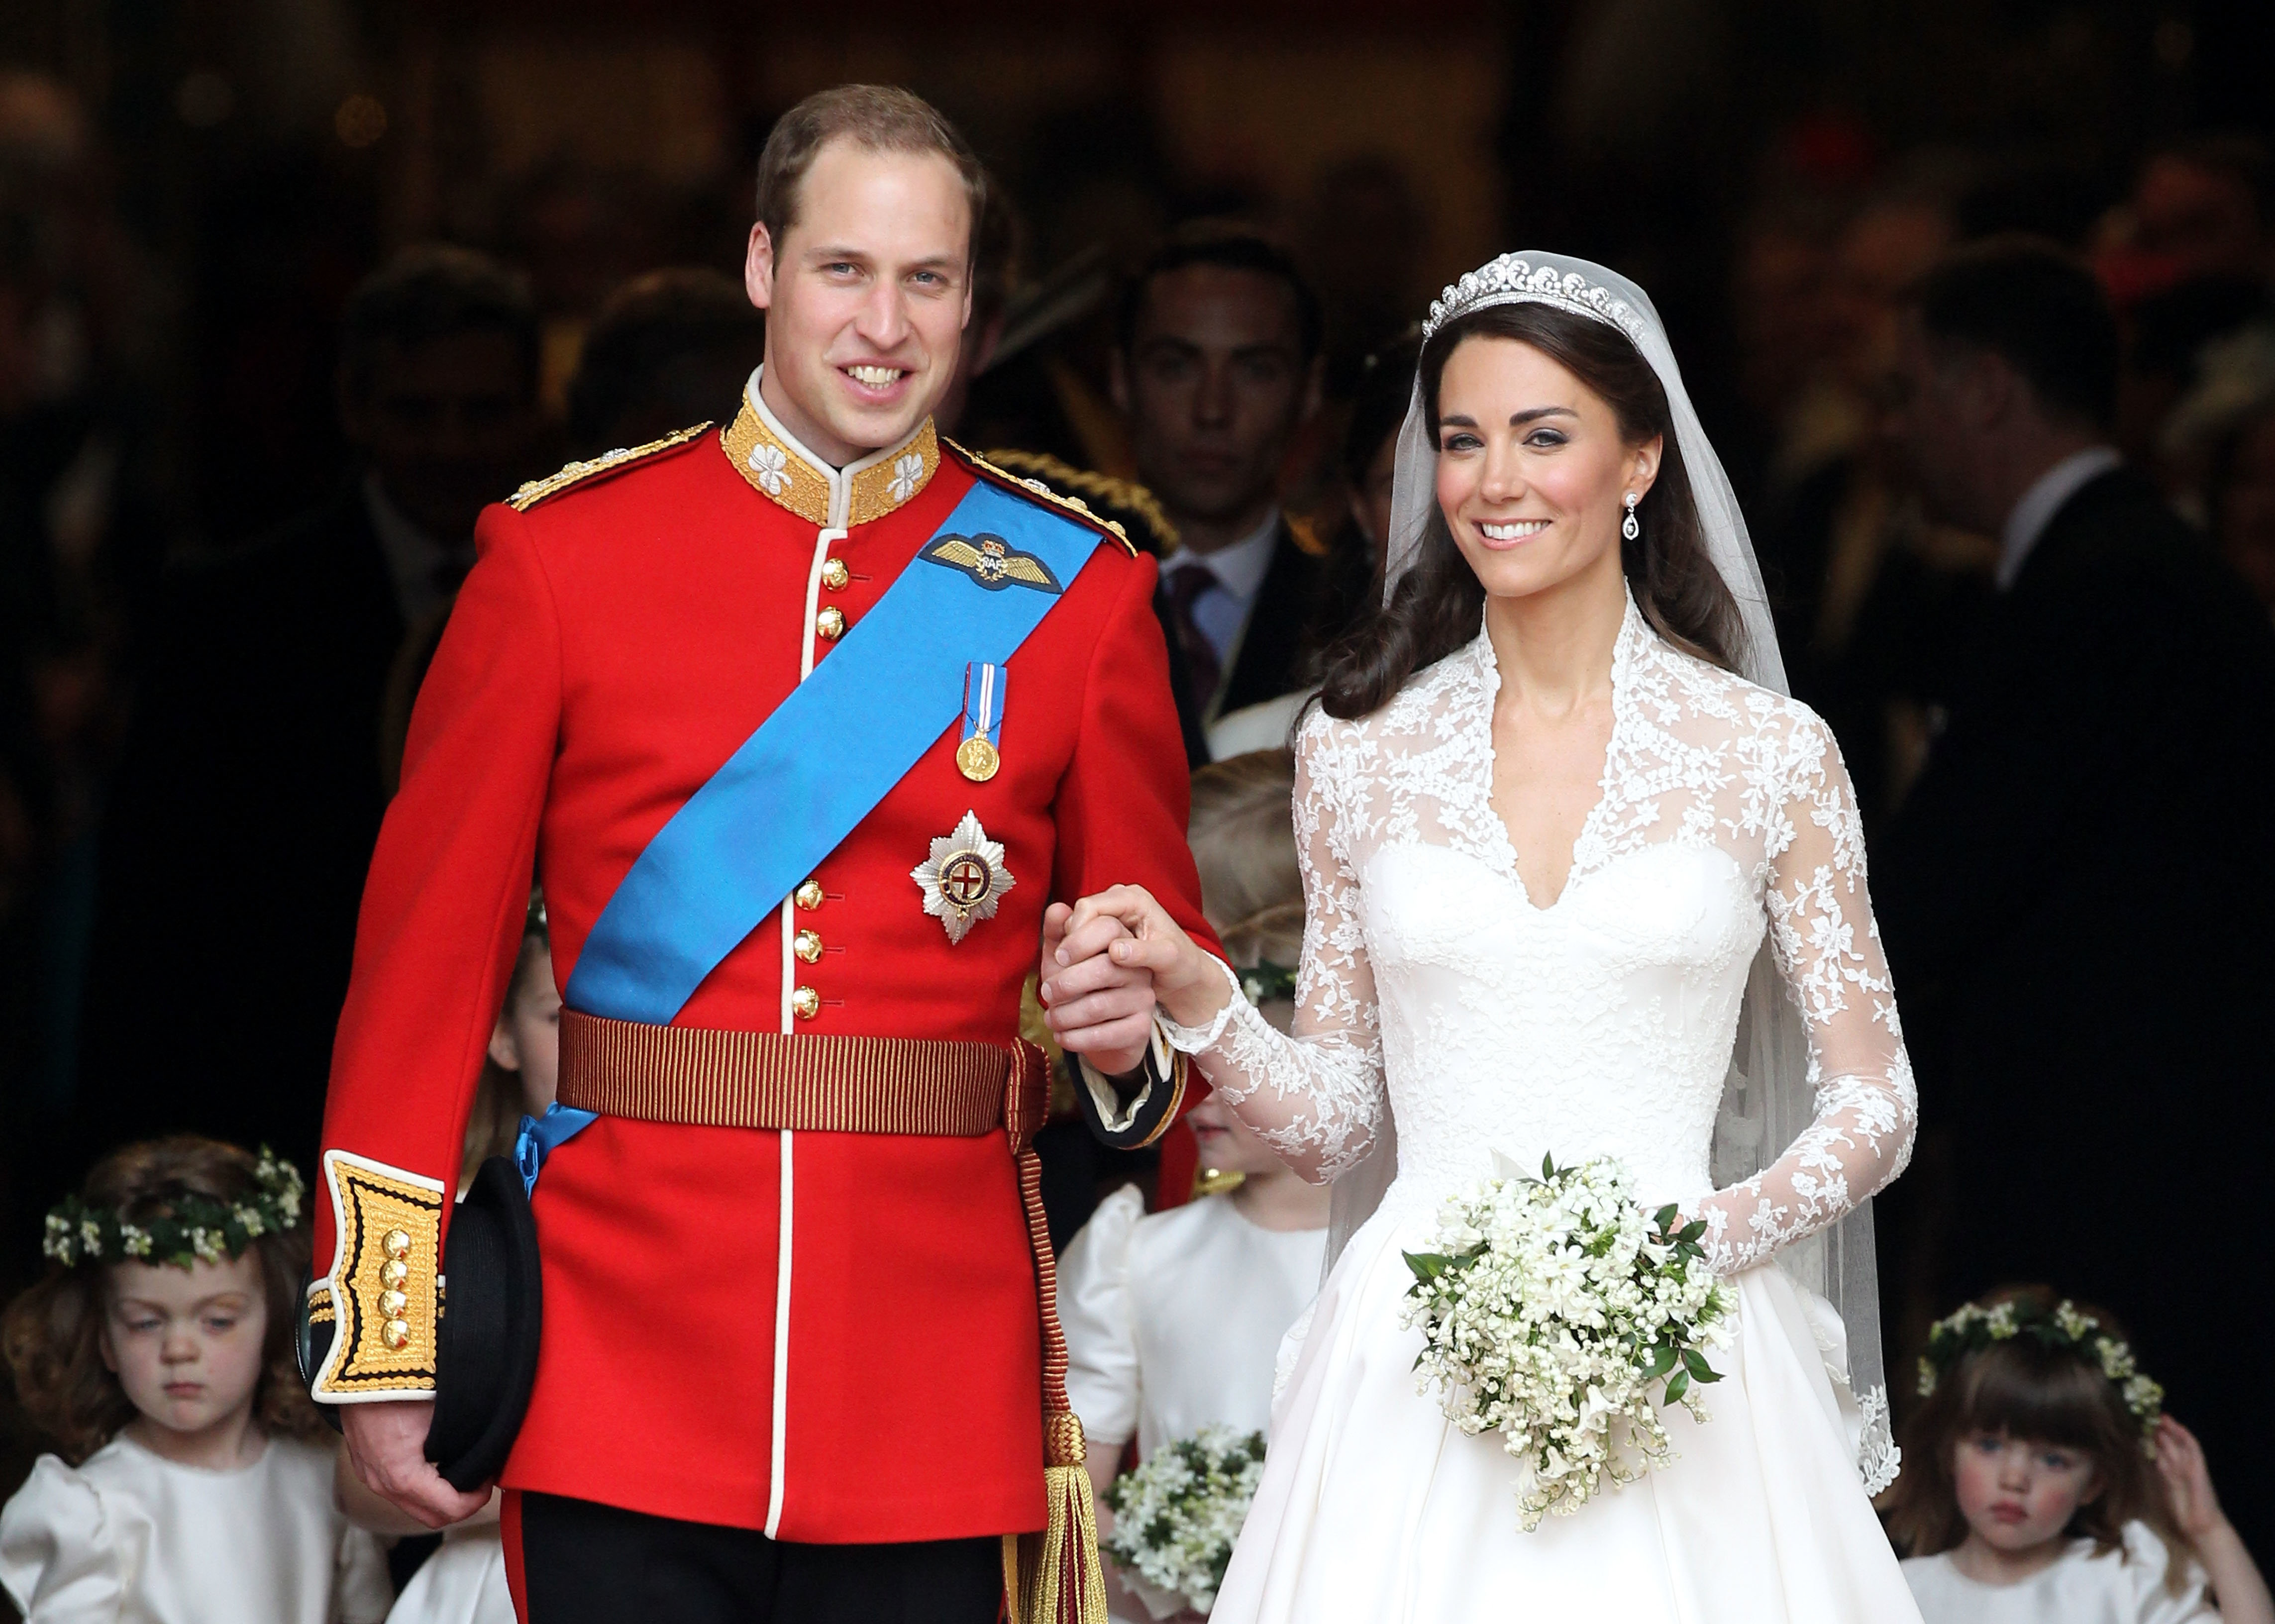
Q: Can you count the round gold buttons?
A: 9